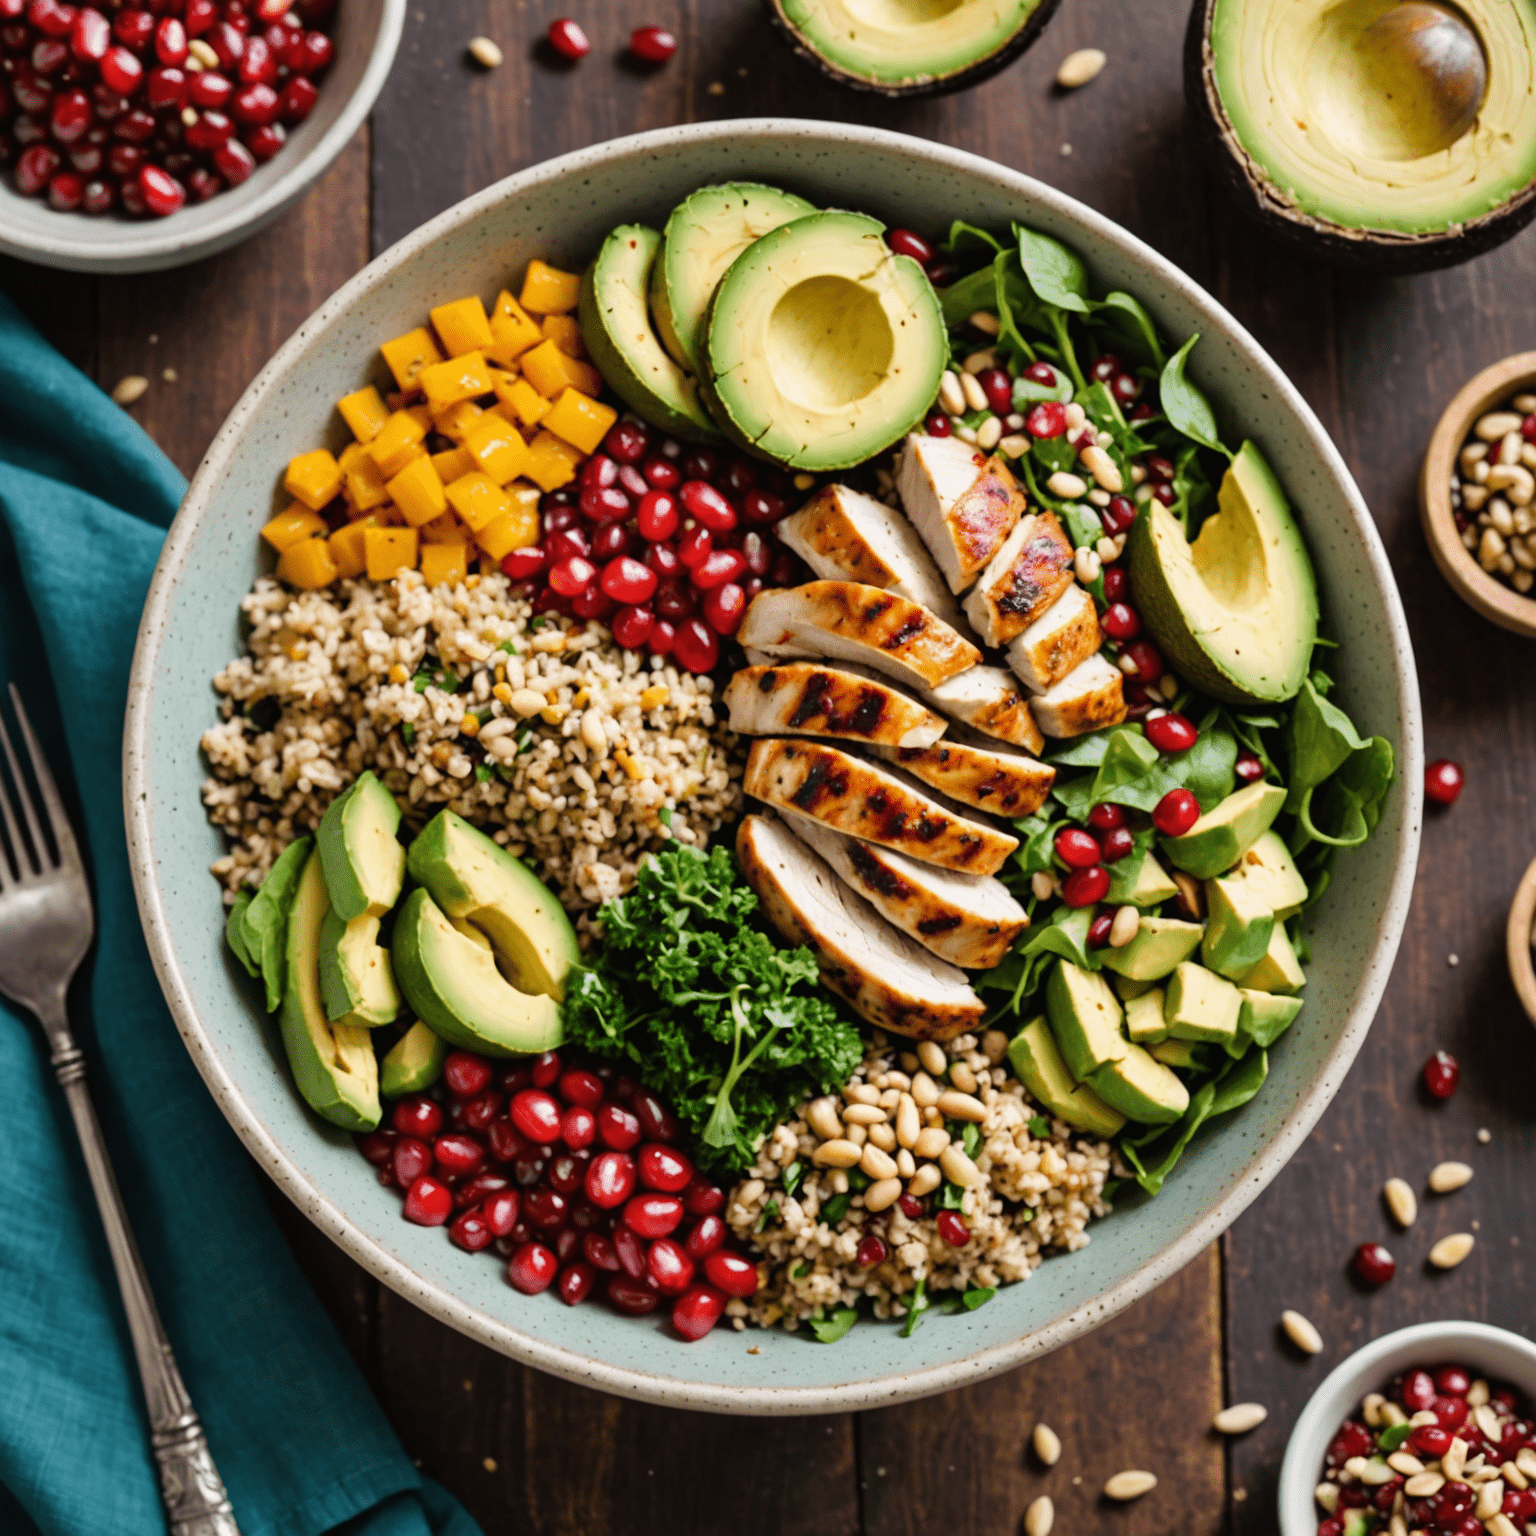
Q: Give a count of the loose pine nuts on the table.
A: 11